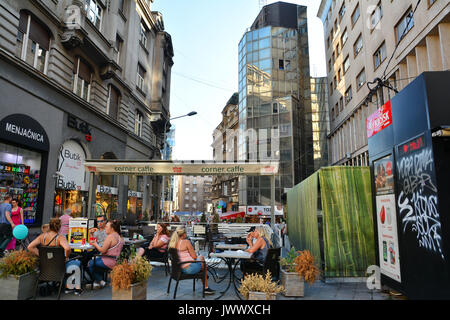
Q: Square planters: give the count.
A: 4